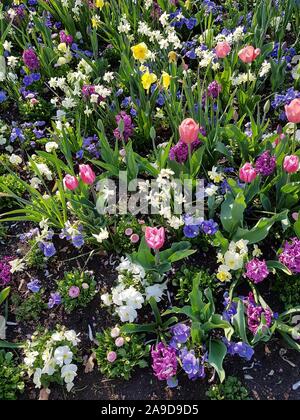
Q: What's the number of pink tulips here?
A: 9